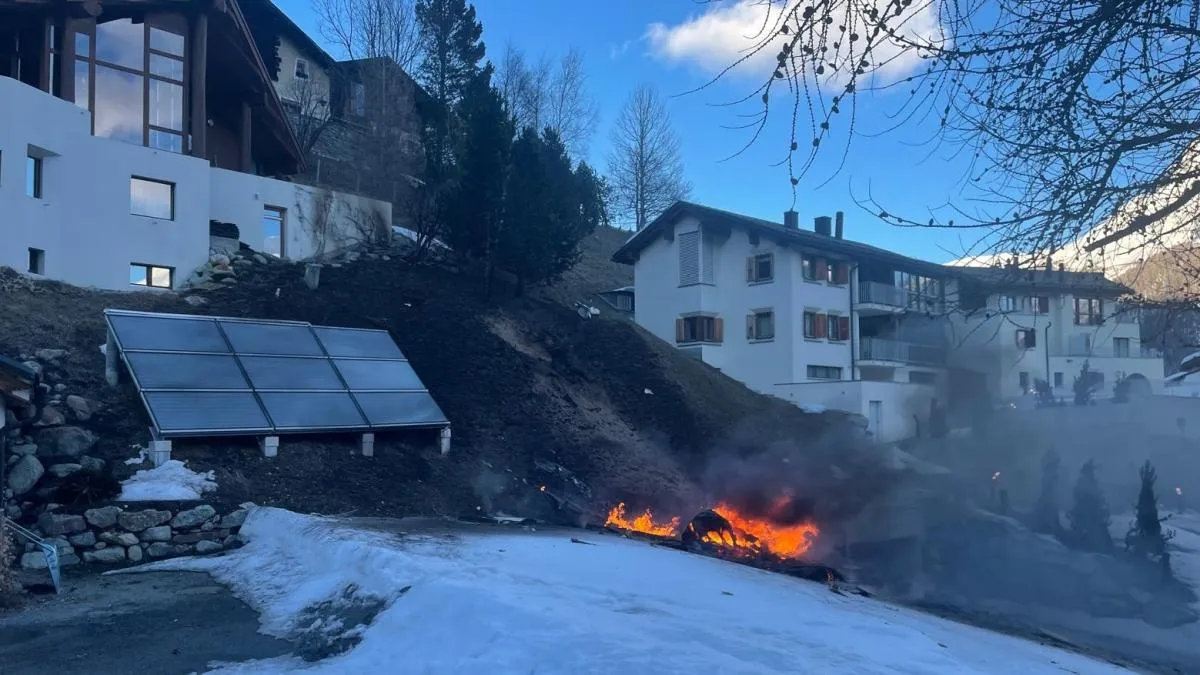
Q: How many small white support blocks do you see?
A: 4